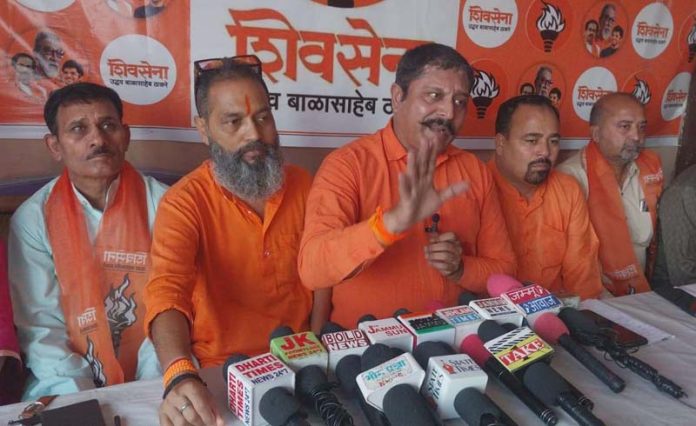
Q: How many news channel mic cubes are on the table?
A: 11